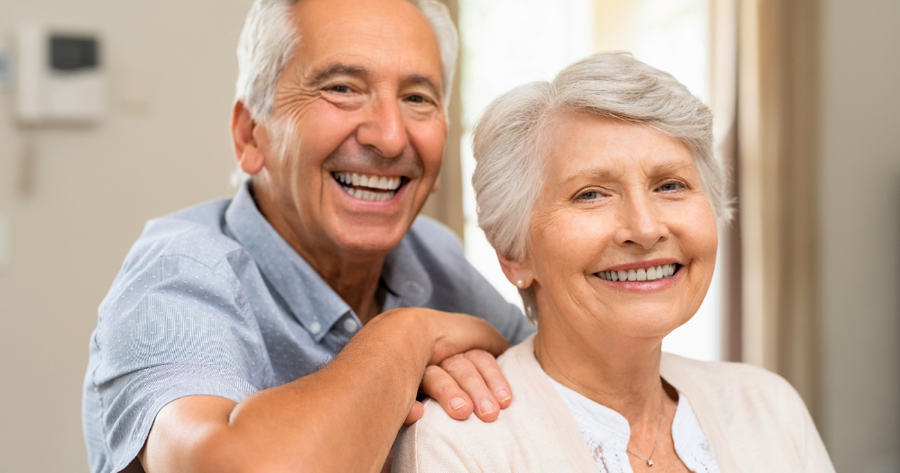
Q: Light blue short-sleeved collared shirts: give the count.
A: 1